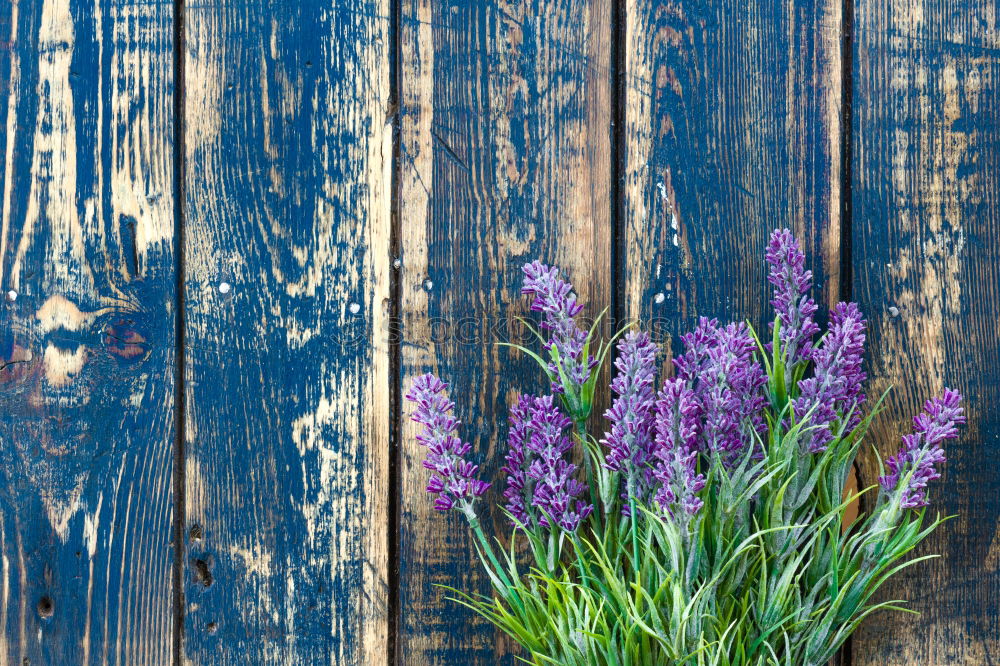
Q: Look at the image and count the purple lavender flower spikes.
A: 11